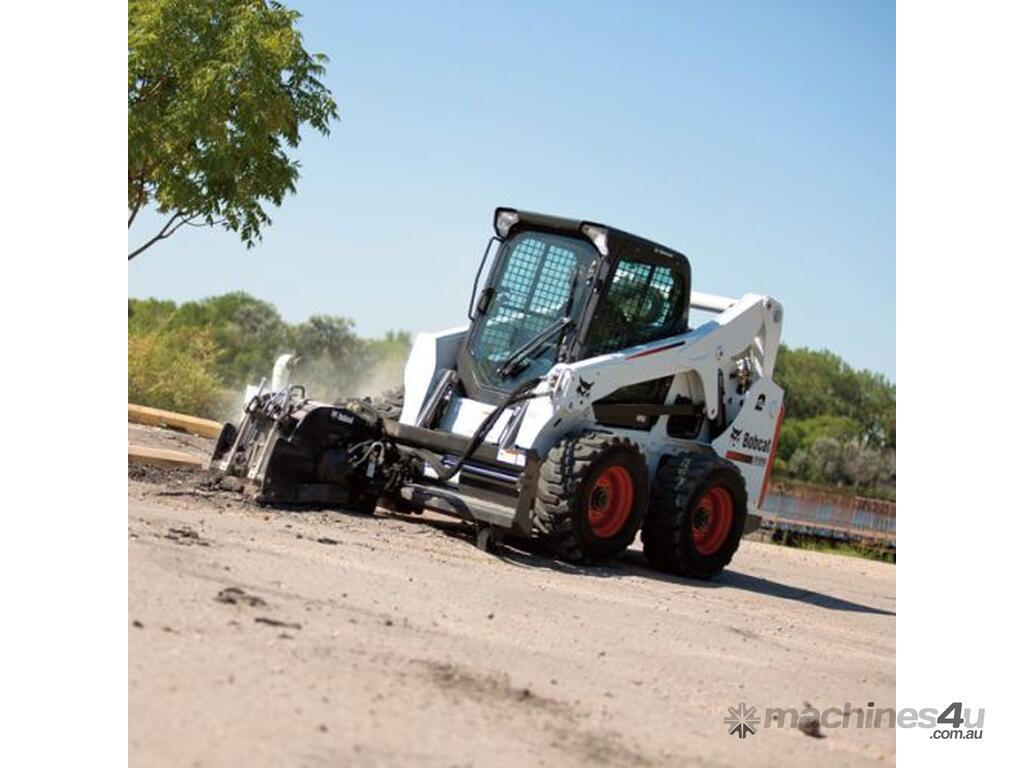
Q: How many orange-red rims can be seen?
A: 2